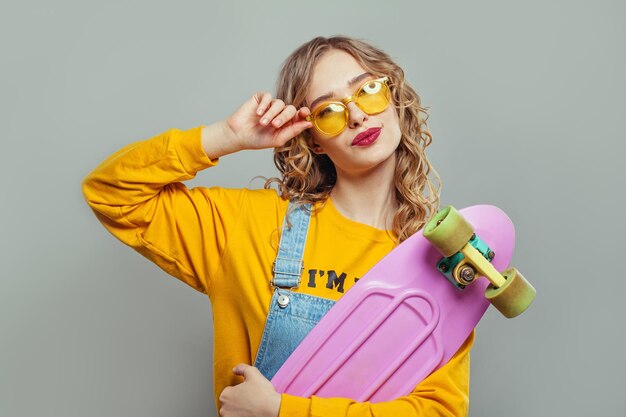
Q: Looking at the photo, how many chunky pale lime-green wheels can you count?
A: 2